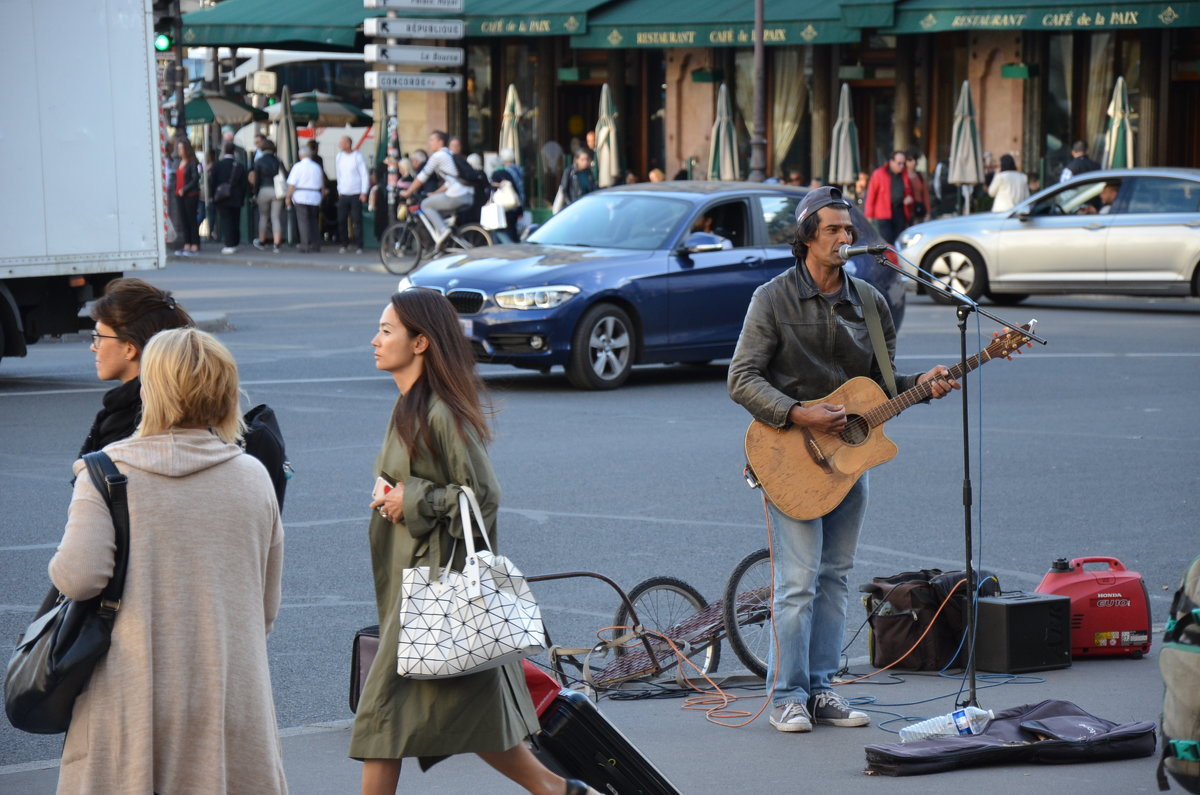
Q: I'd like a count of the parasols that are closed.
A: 7